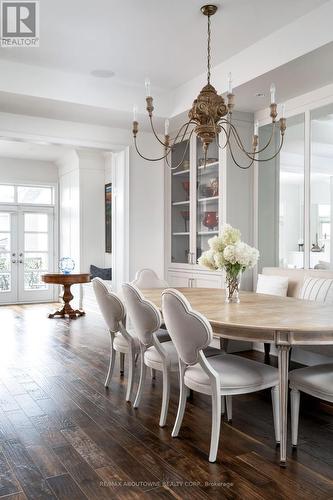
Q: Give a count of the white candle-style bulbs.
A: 7